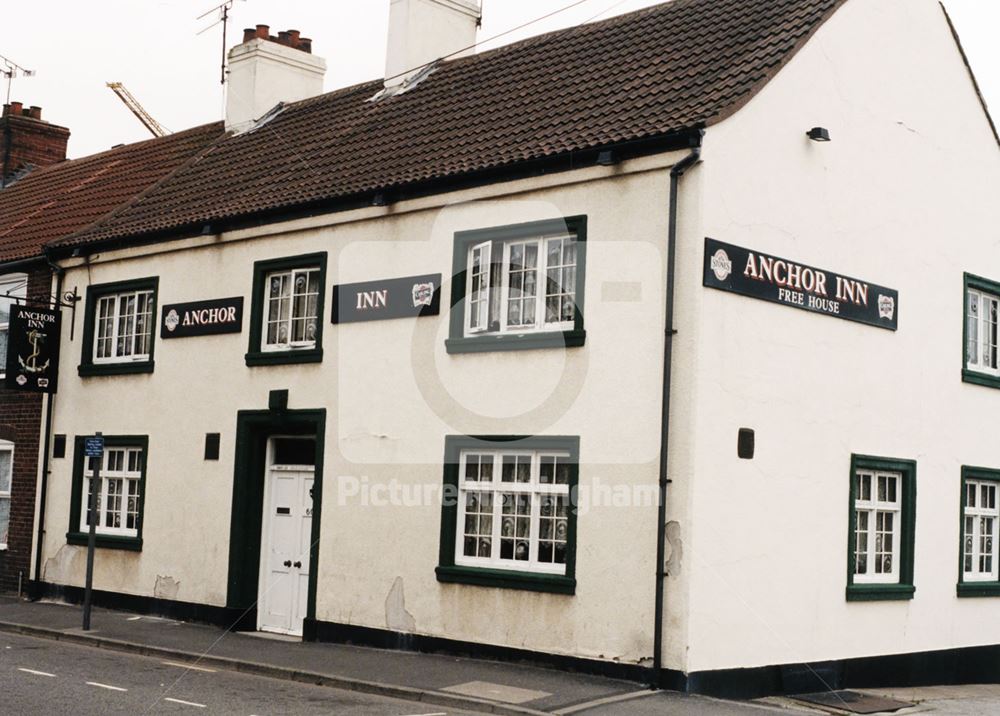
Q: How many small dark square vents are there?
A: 3